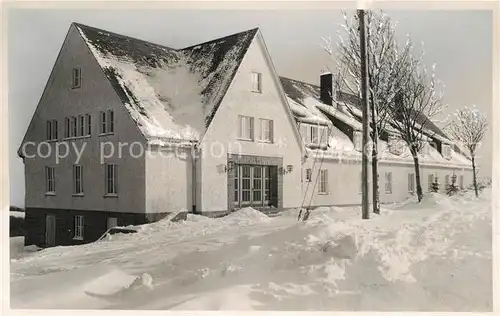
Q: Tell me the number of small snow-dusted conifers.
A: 2